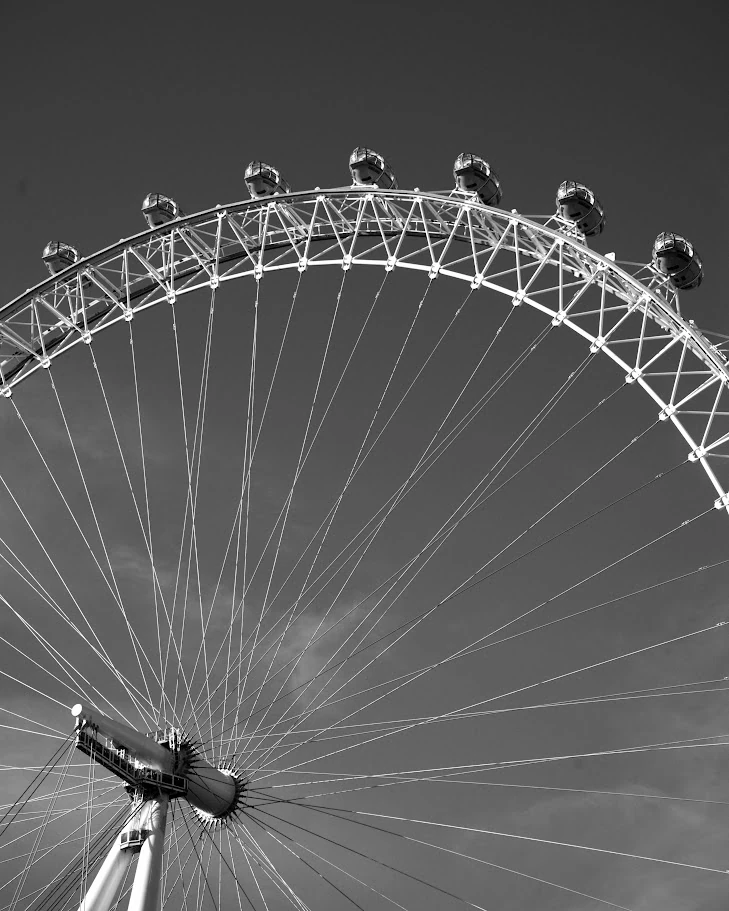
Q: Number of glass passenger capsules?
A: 7